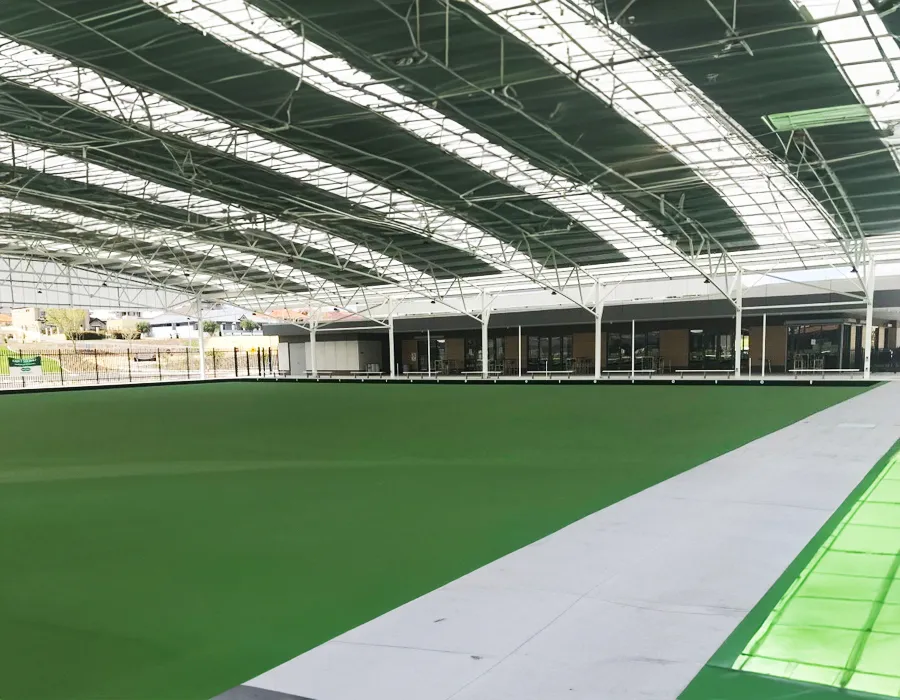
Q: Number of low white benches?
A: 9